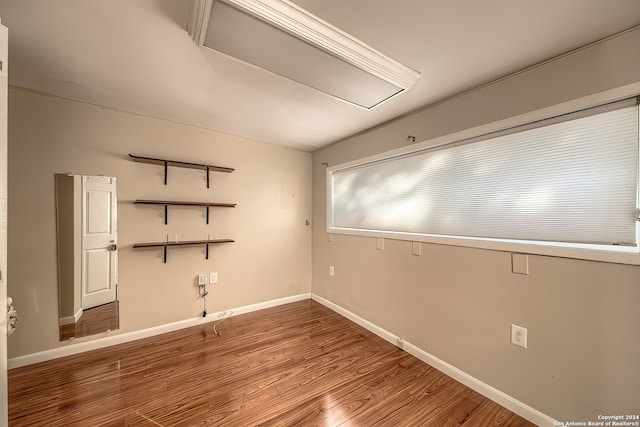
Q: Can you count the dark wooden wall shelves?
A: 3